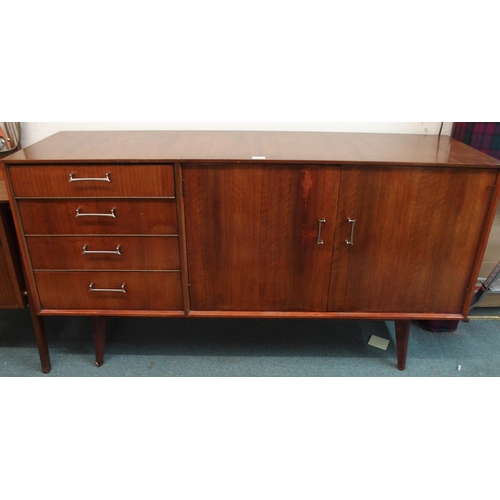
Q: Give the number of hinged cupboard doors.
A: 2